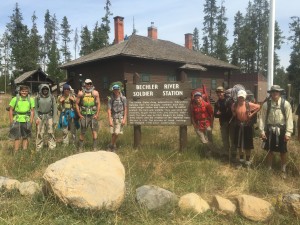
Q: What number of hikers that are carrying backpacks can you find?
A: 9